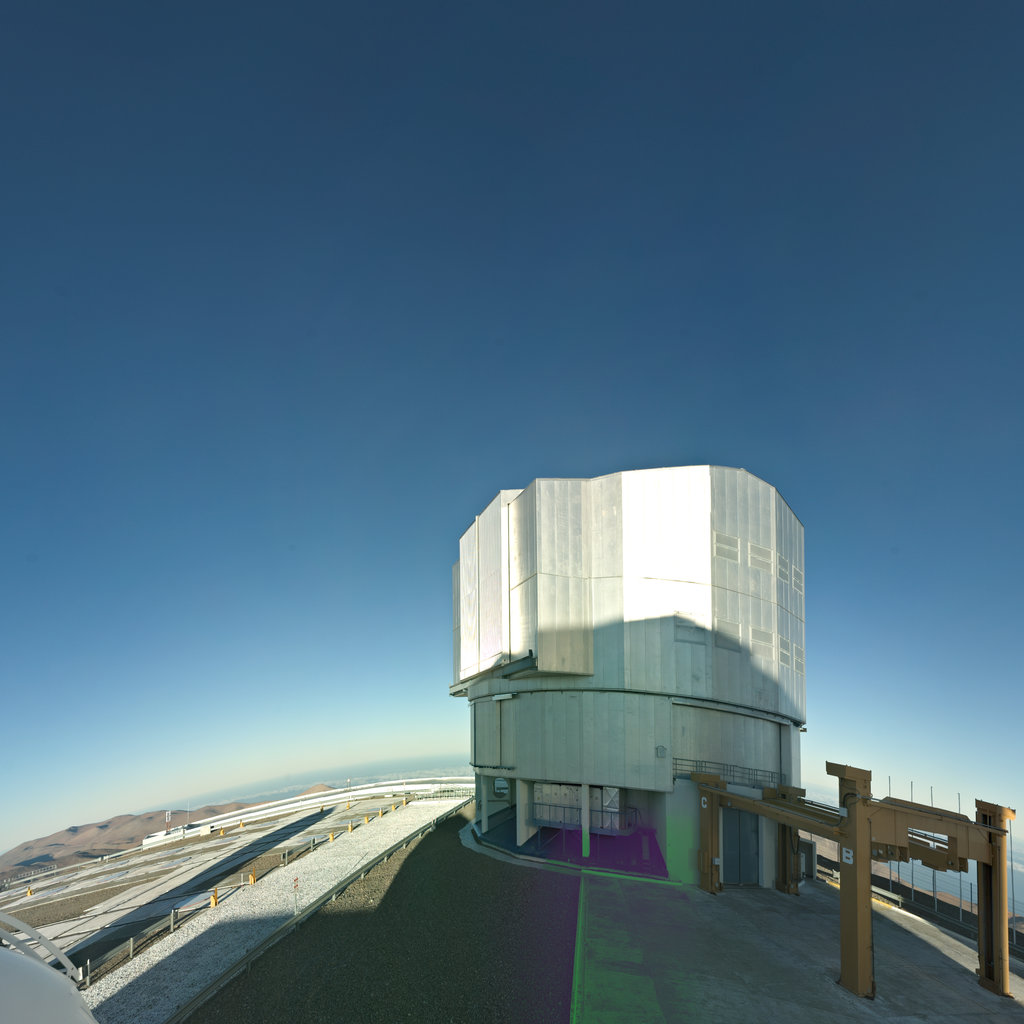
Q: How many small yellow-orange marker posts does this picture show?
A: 13